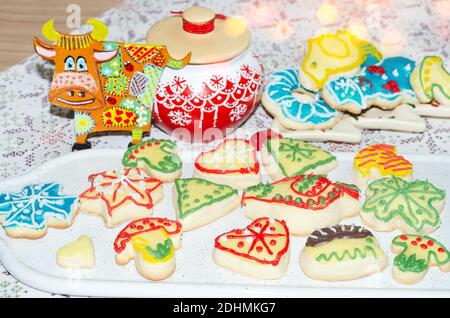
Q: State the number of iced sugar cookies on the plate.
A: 14